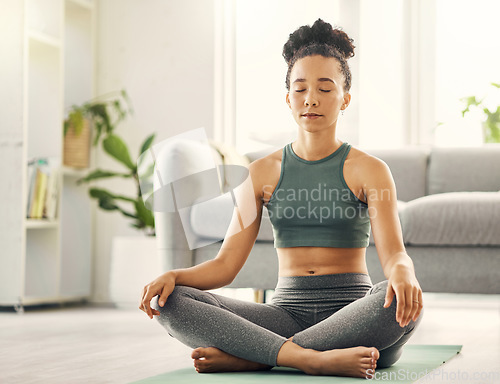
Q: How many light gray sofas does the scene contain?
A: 1